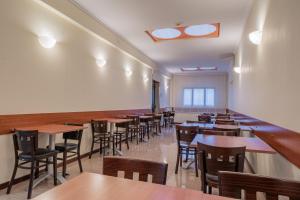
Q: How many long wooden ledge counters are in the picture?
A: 2